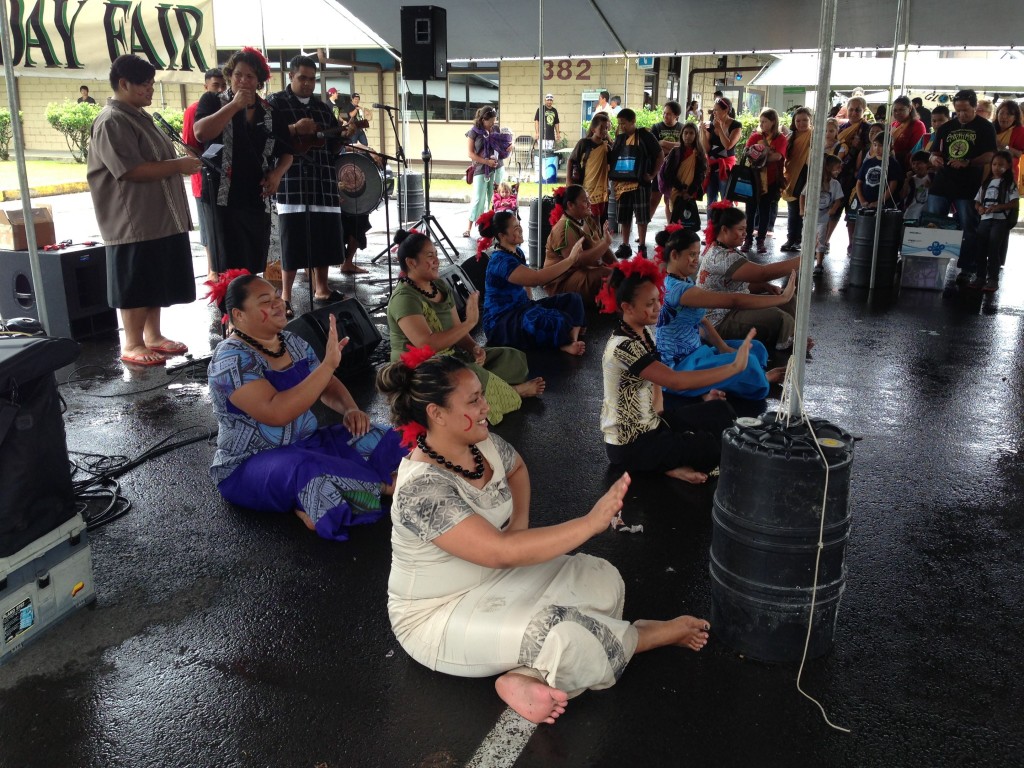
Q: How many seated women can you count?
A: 8